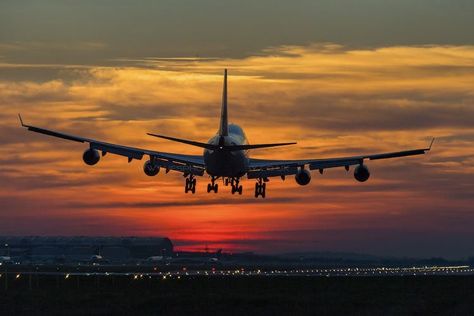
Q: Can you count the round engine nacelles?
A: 4